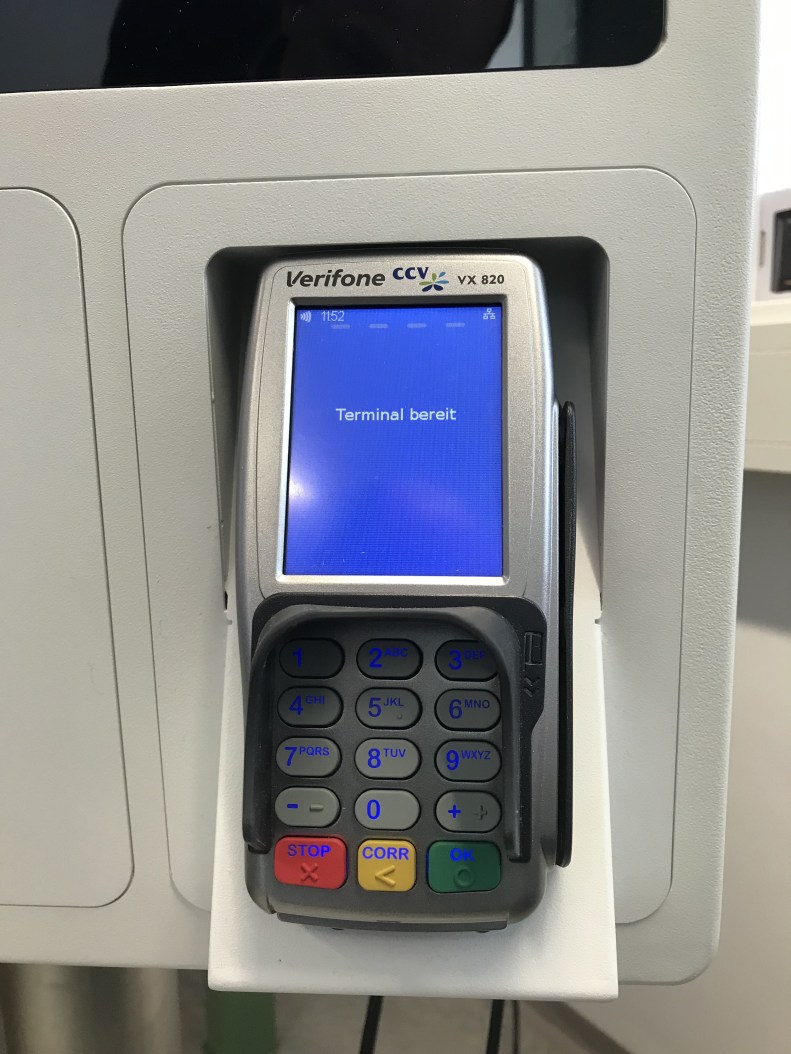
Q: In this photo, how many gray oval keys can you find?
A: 12